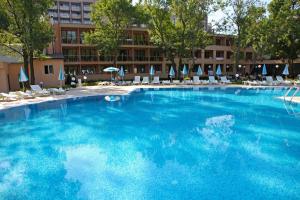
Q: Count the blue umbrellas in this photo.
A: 11